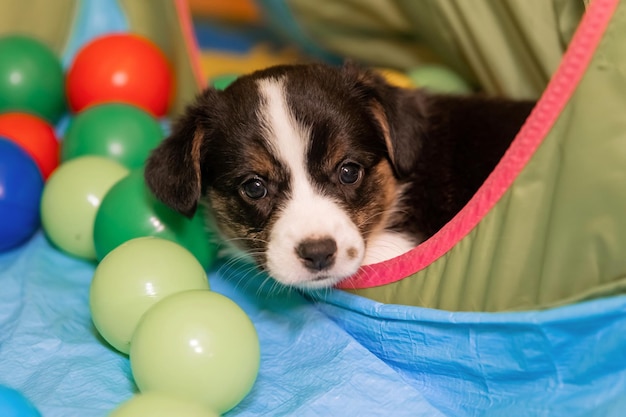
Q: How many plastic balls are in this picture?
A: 14